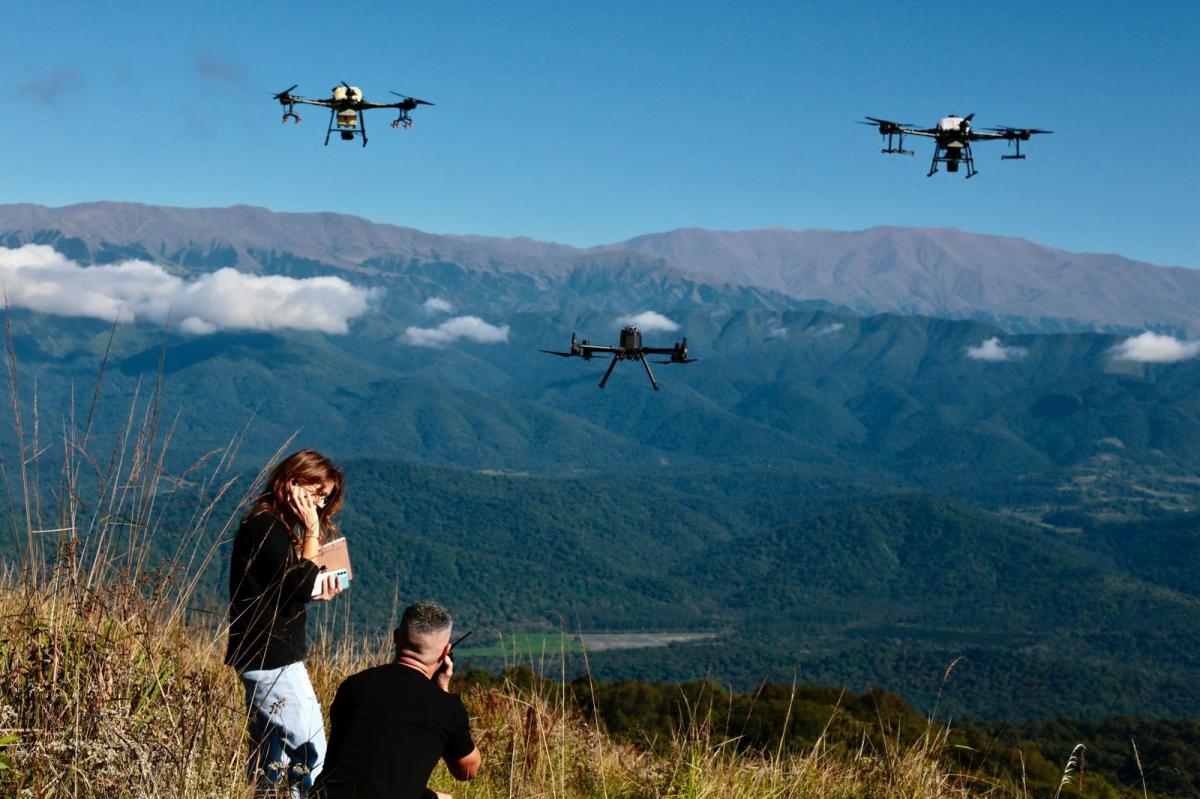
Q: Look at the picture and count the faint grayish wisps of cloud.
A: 2